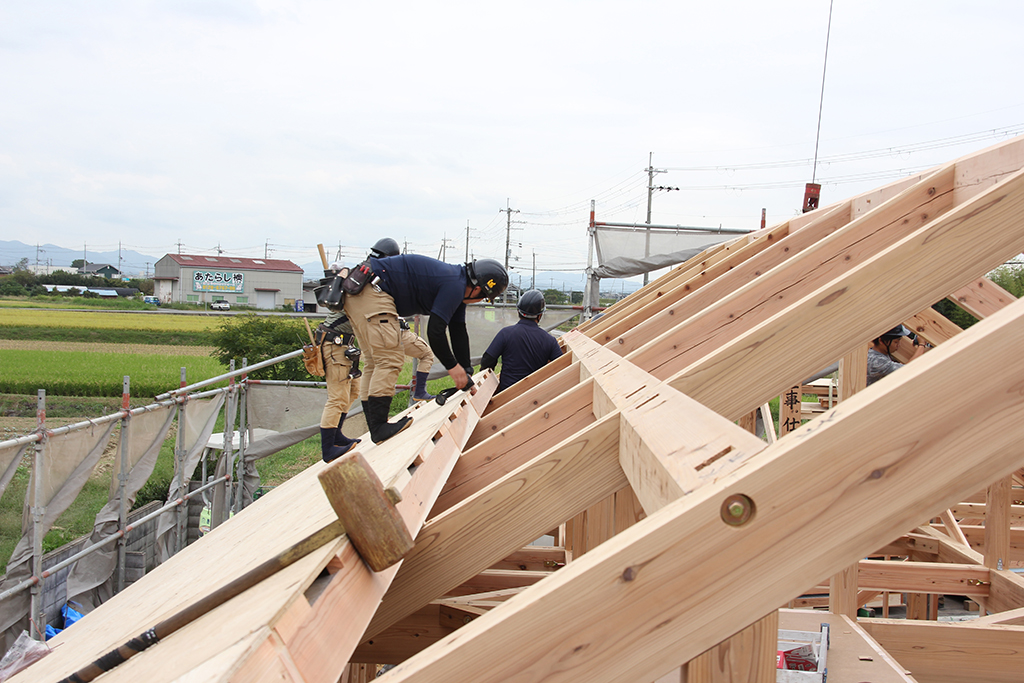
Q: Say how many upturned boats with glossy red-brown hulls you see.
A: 0